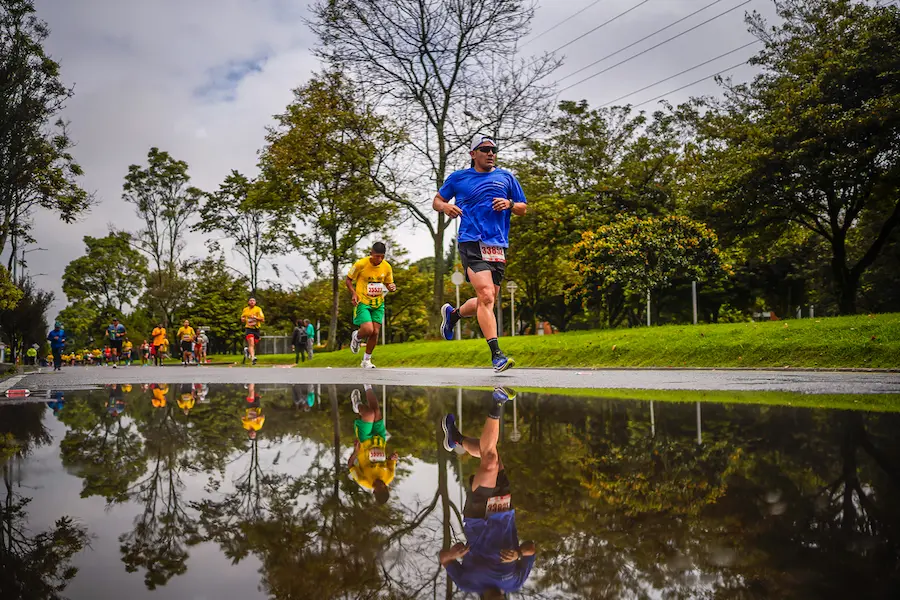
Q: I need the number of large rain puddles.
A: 1